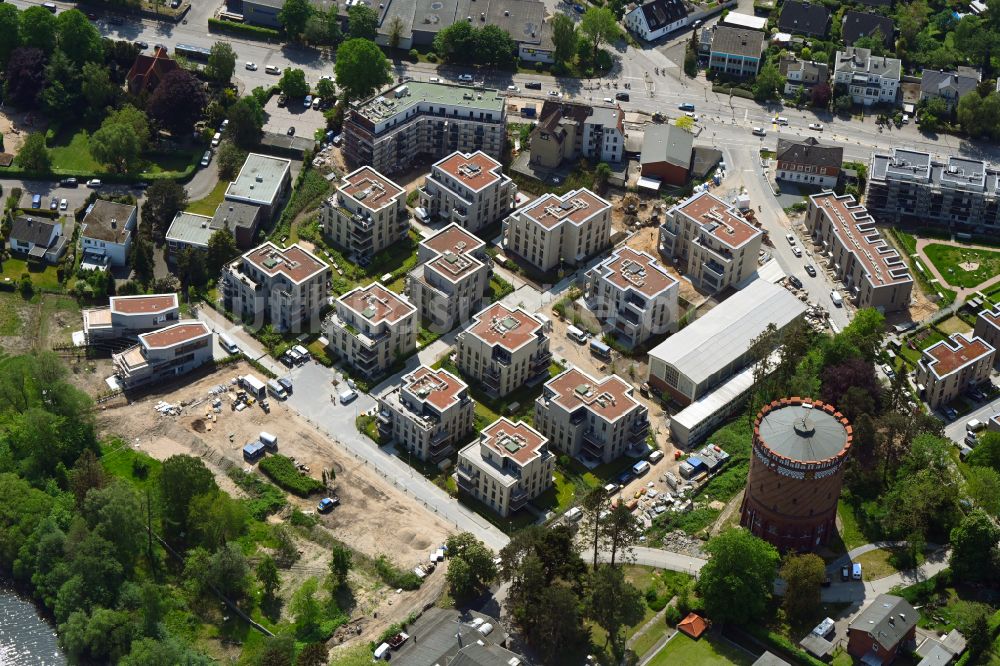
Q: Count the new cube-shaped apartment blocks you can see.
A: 12